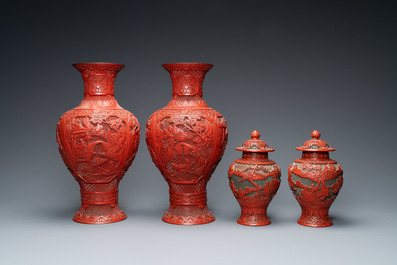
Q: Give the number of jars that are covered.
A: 2